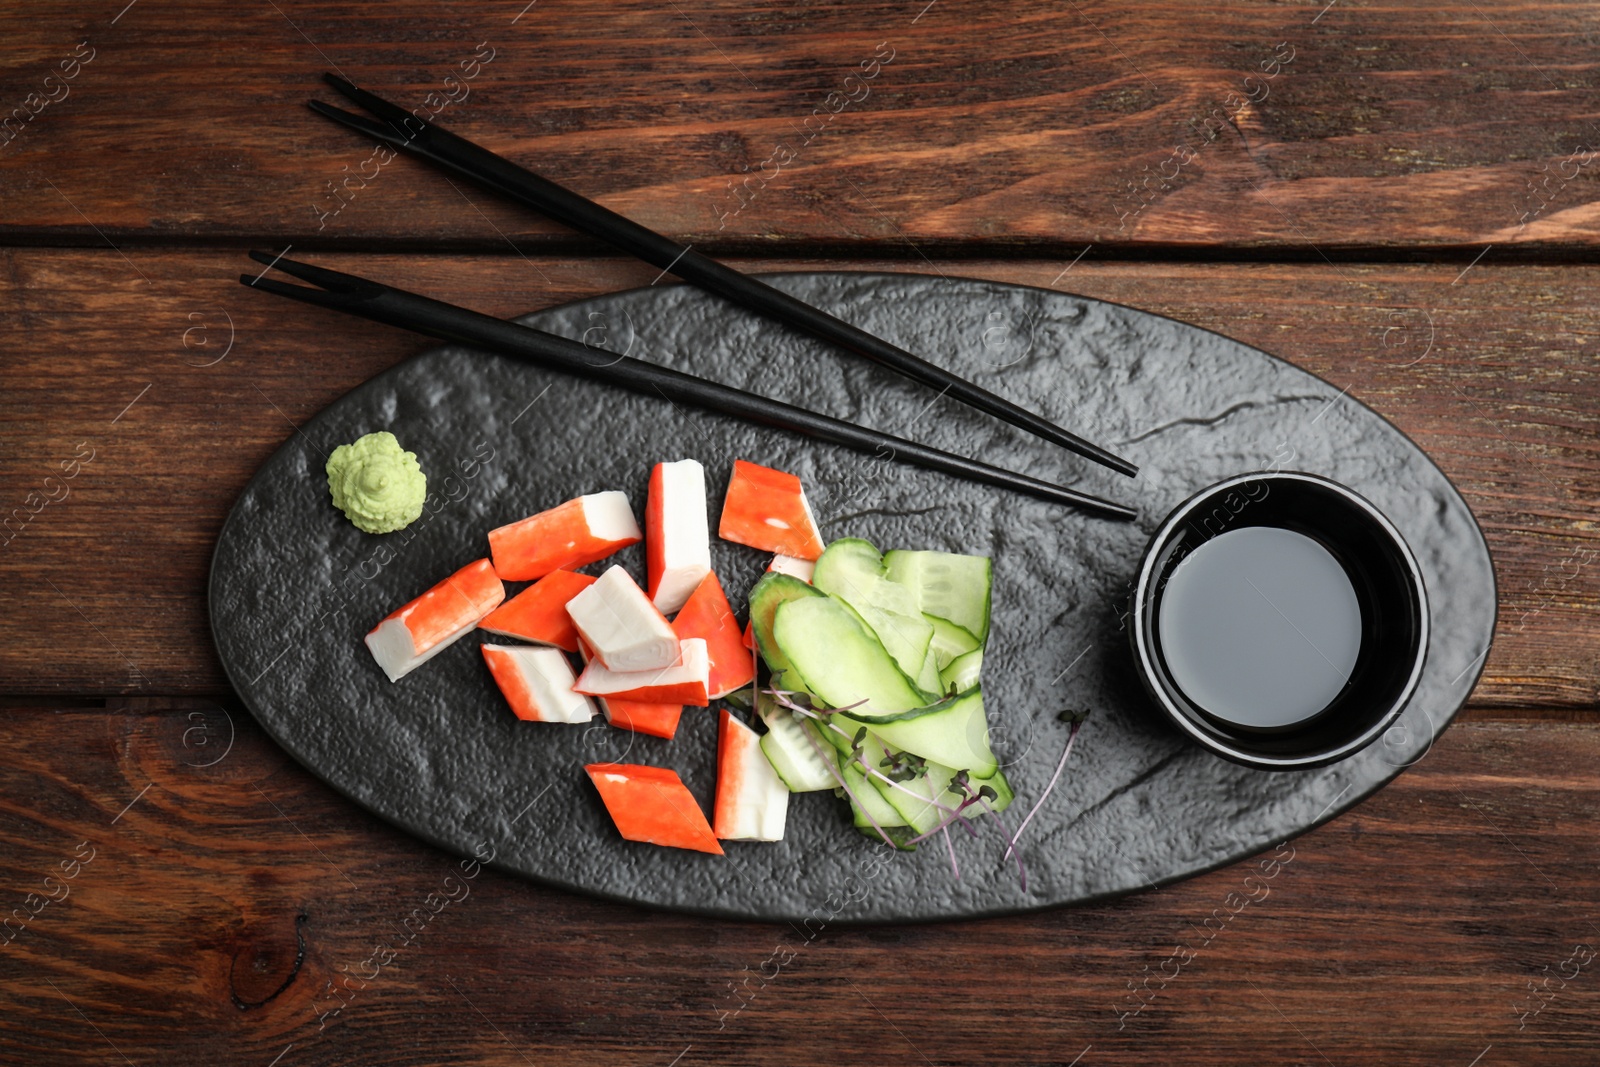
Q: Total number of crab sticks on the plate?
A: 13